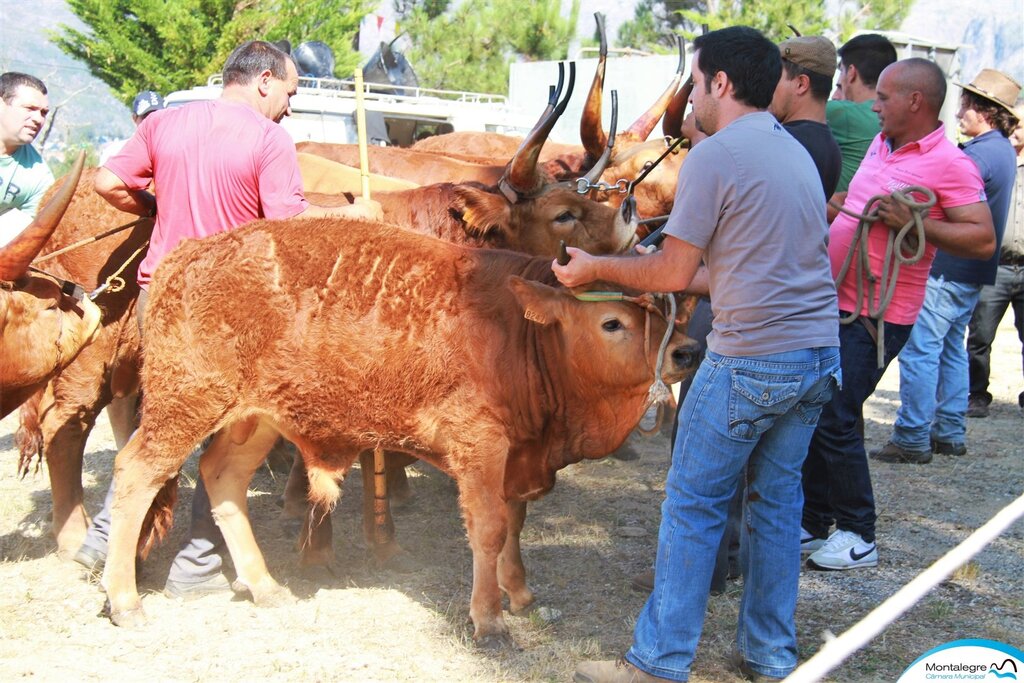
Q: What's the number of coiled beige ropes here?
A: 1